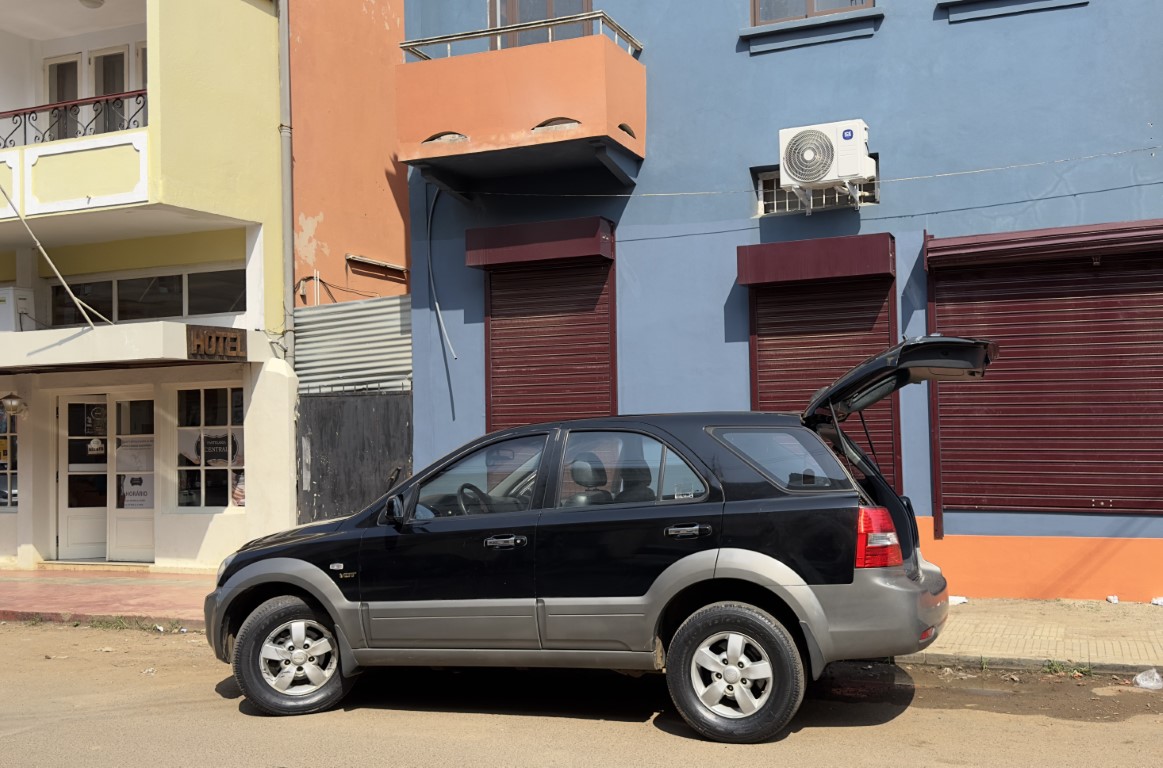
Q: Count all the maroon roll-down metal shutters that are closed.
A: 3